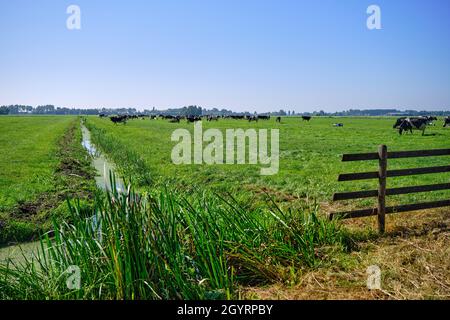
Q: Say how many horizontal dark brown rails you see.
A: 4